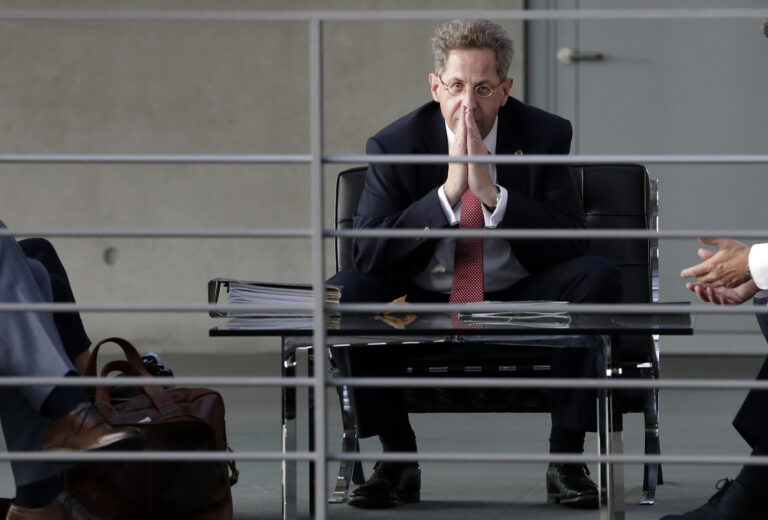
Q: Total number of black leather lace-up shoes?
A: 3